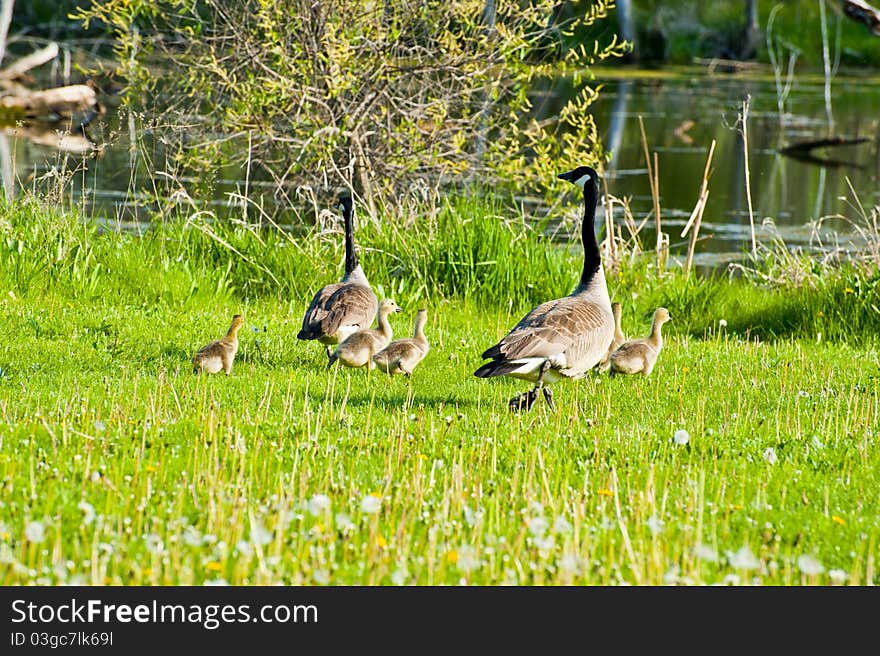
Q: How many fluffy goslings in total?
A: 5